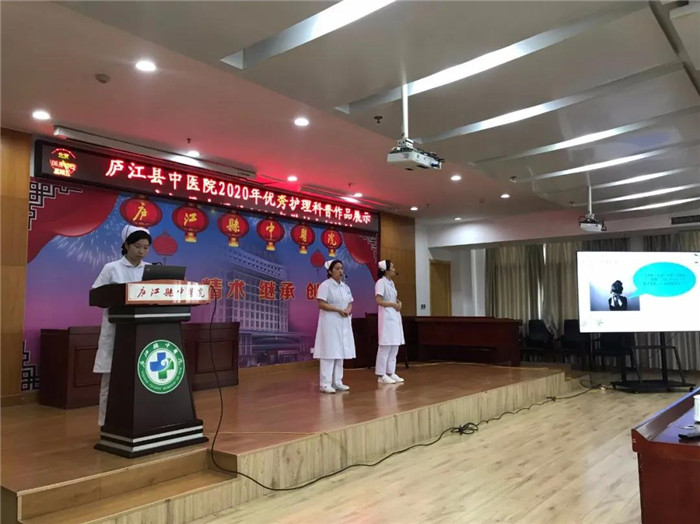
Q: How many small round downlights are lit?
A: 10